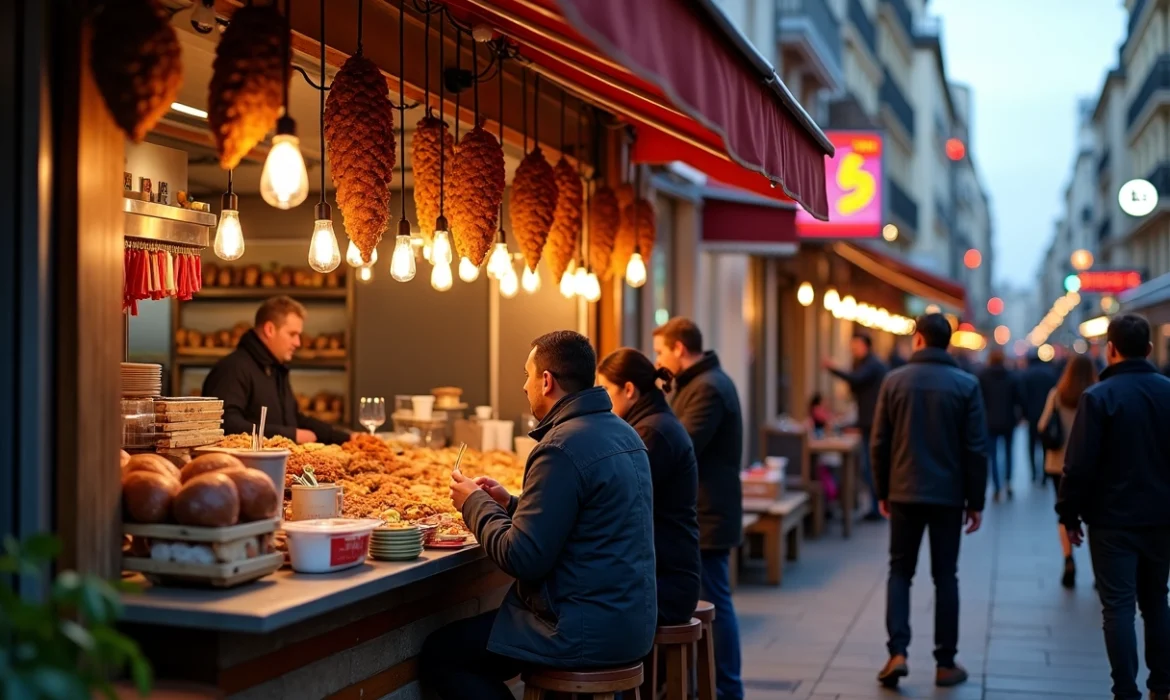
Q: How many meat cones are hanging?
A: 10